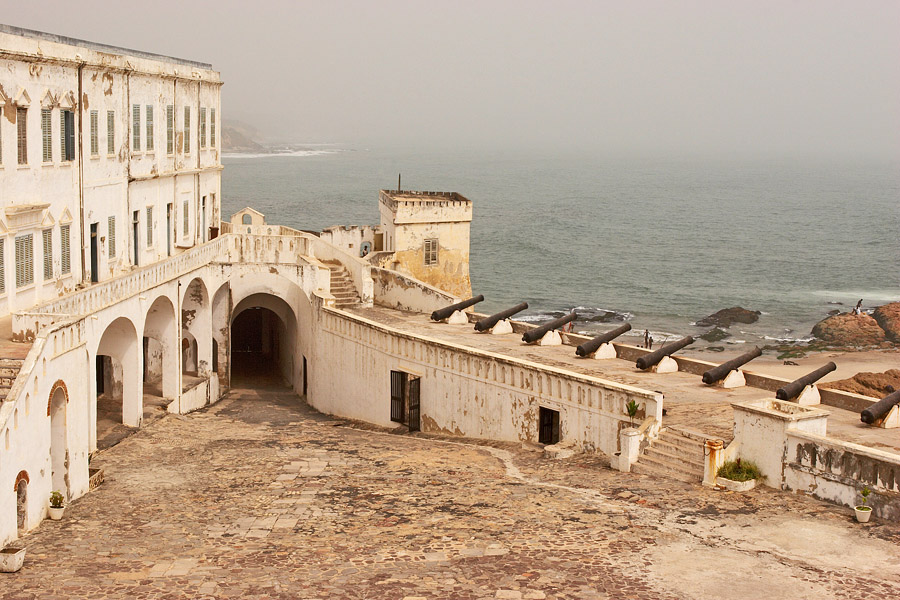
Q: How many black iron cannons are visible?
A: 8